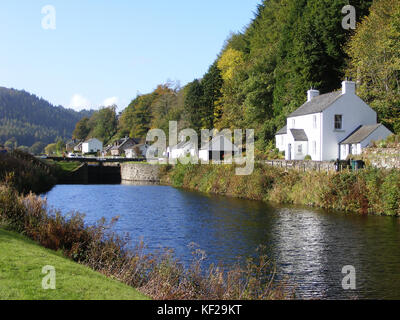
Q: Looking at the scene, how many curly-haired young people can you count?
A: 0